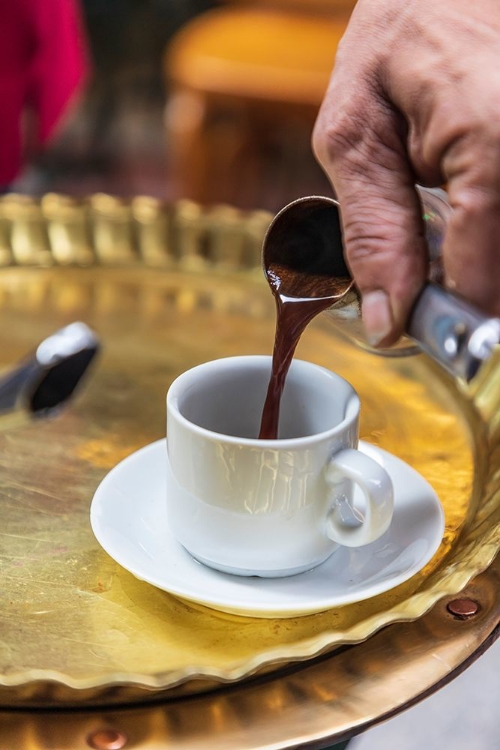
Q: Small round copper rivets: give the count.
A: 2